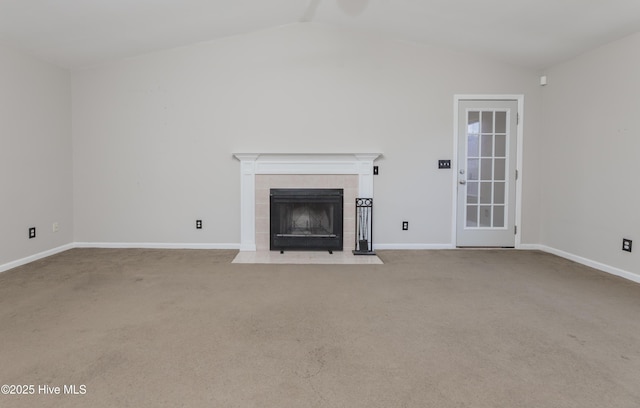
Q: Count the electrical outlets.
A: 4